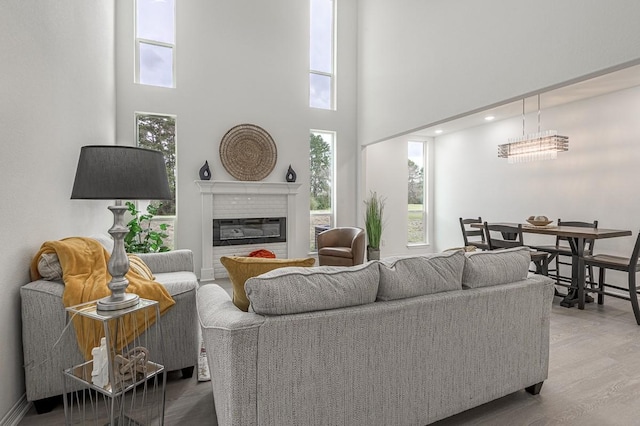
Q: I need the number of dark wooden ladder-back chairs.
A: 4